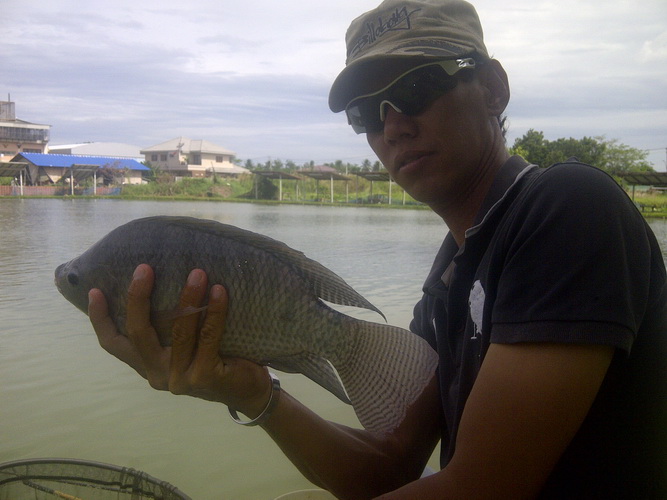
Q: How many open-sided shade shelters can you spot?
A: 6